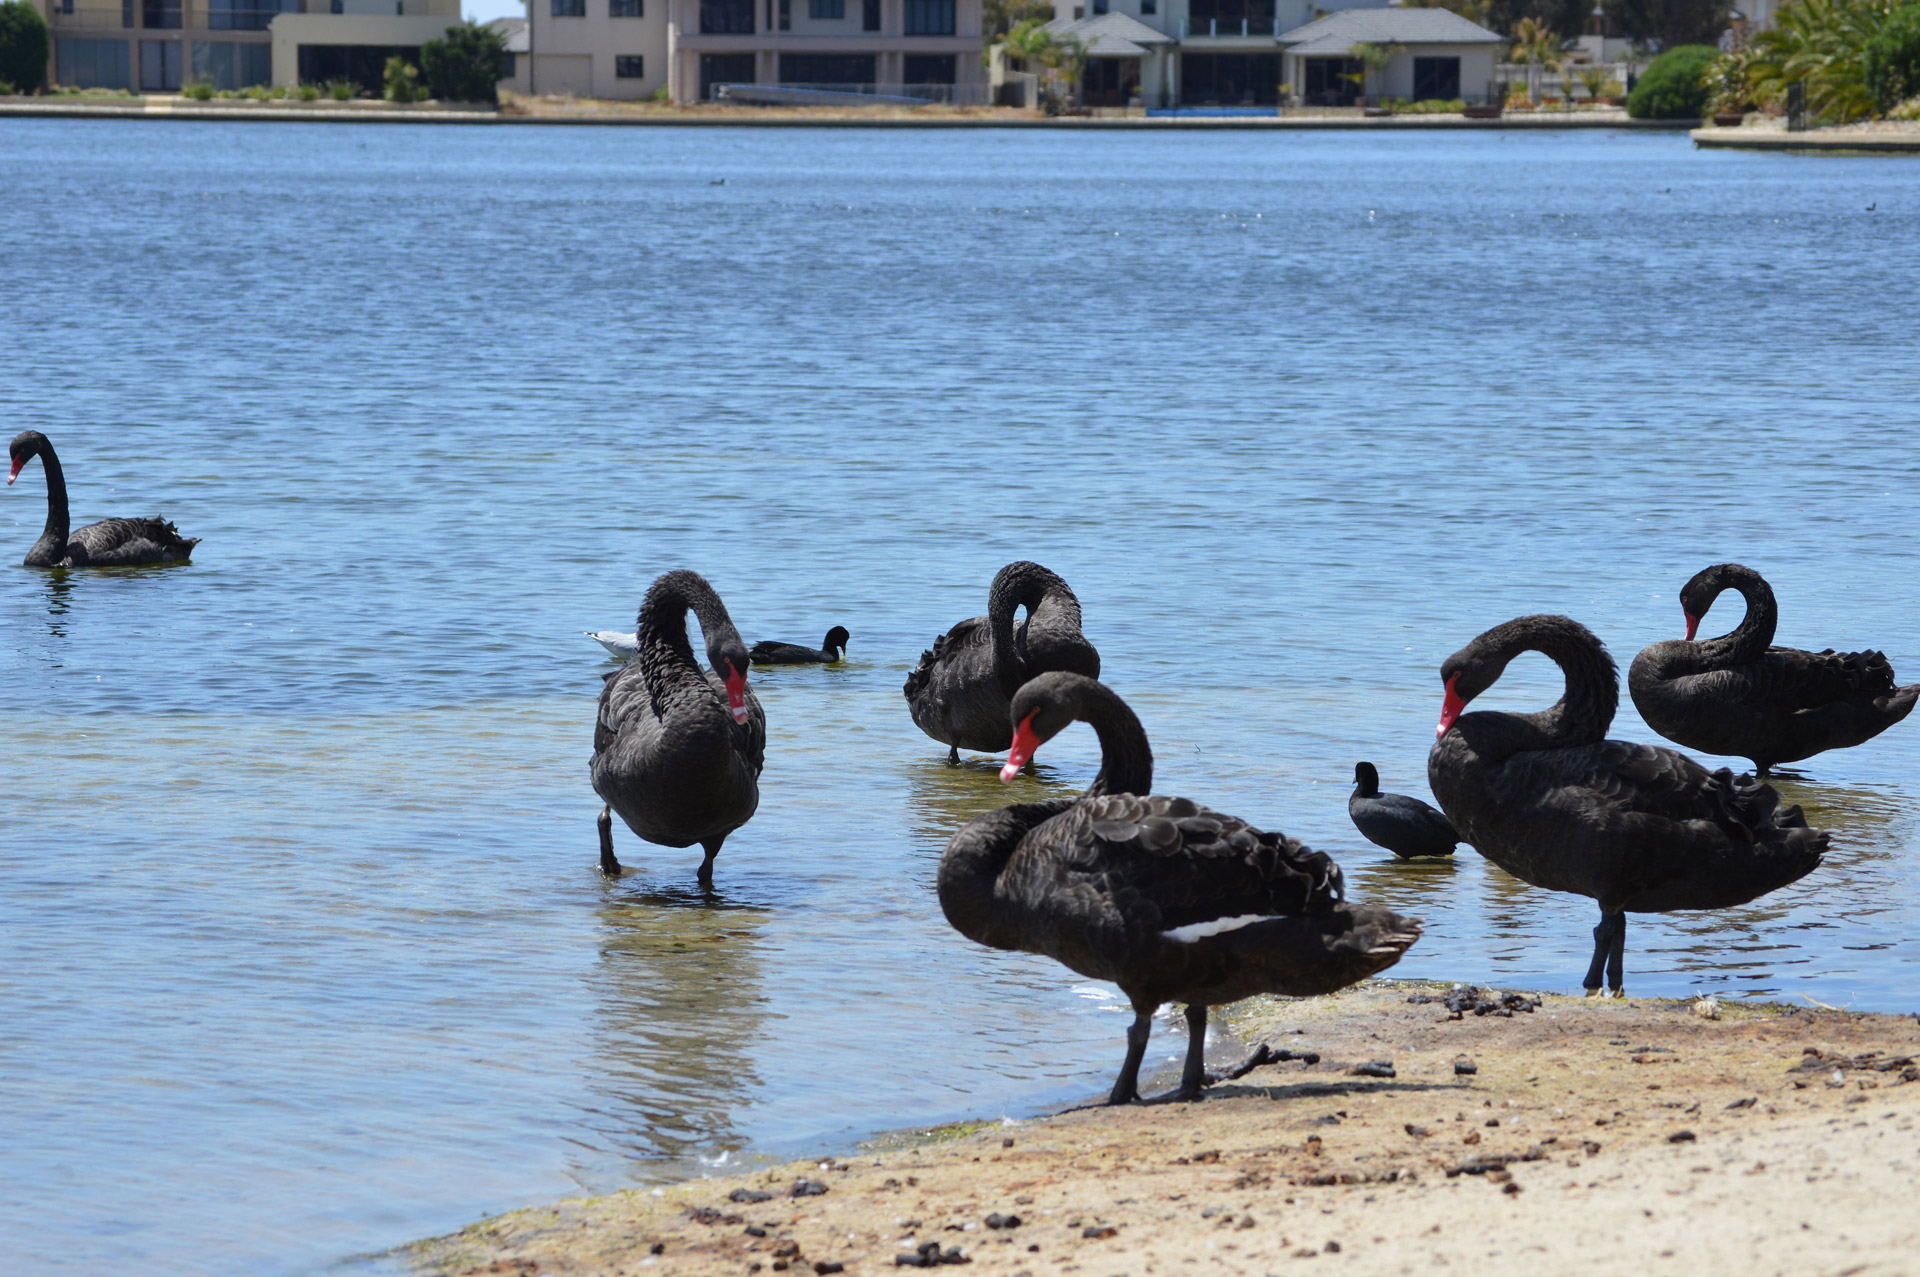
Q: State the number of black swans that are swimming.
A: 1